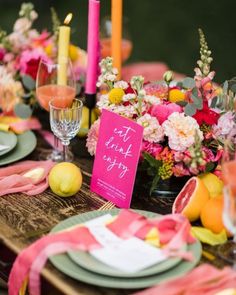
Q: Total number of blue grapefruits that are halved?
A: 0